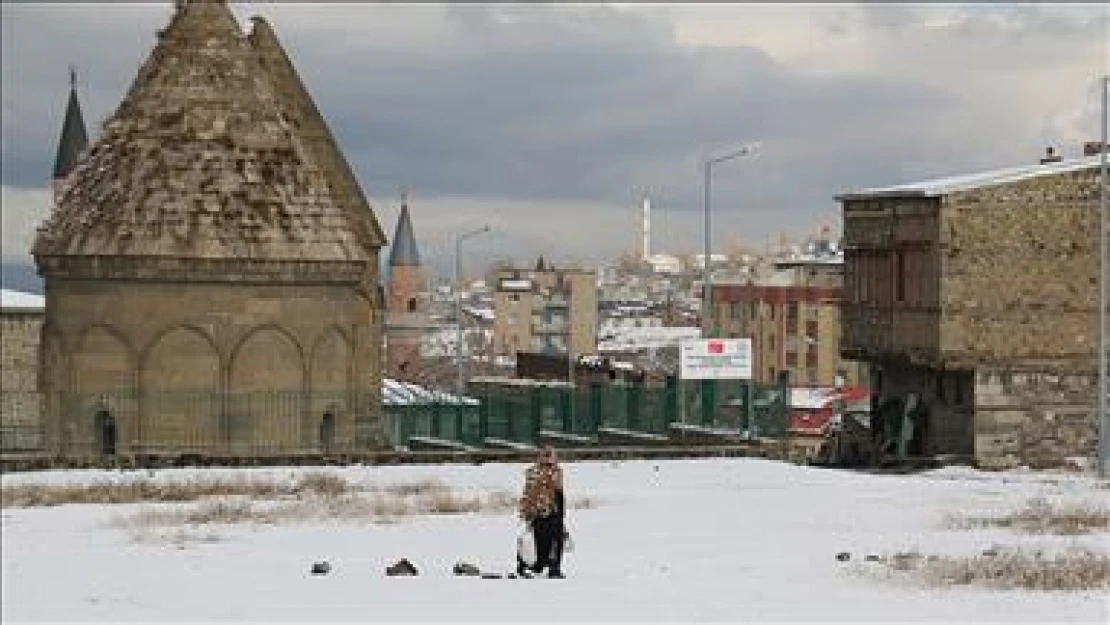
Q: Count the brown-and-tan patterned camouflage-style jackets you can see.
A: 1